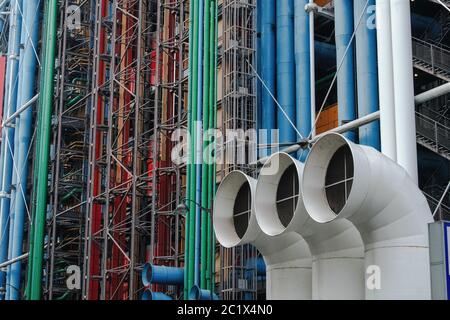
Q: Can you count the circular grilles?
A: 3